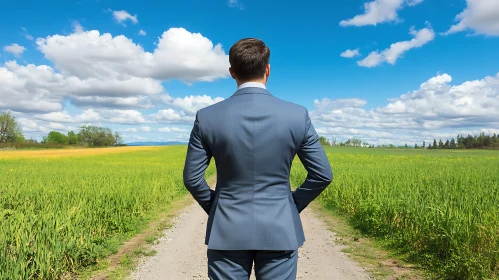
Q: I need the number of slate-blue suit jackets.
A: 1